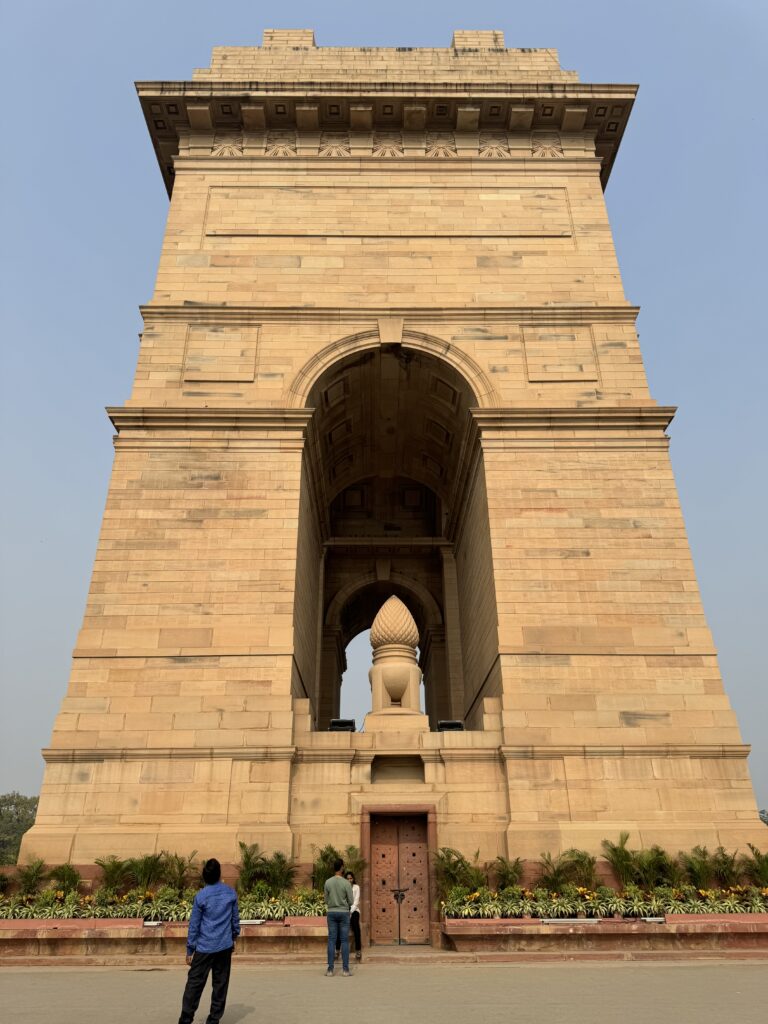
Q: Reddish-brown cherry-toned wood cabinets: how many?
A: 0